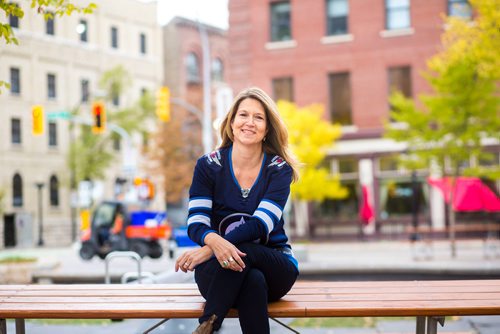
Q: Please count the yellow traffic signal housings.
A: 3